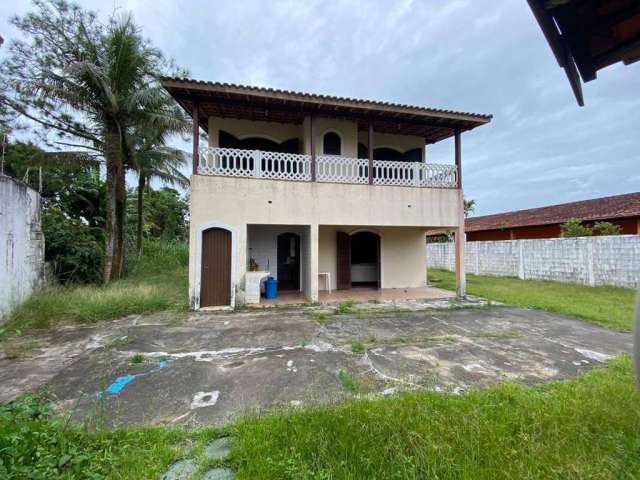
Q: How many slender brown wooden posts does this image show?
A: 4